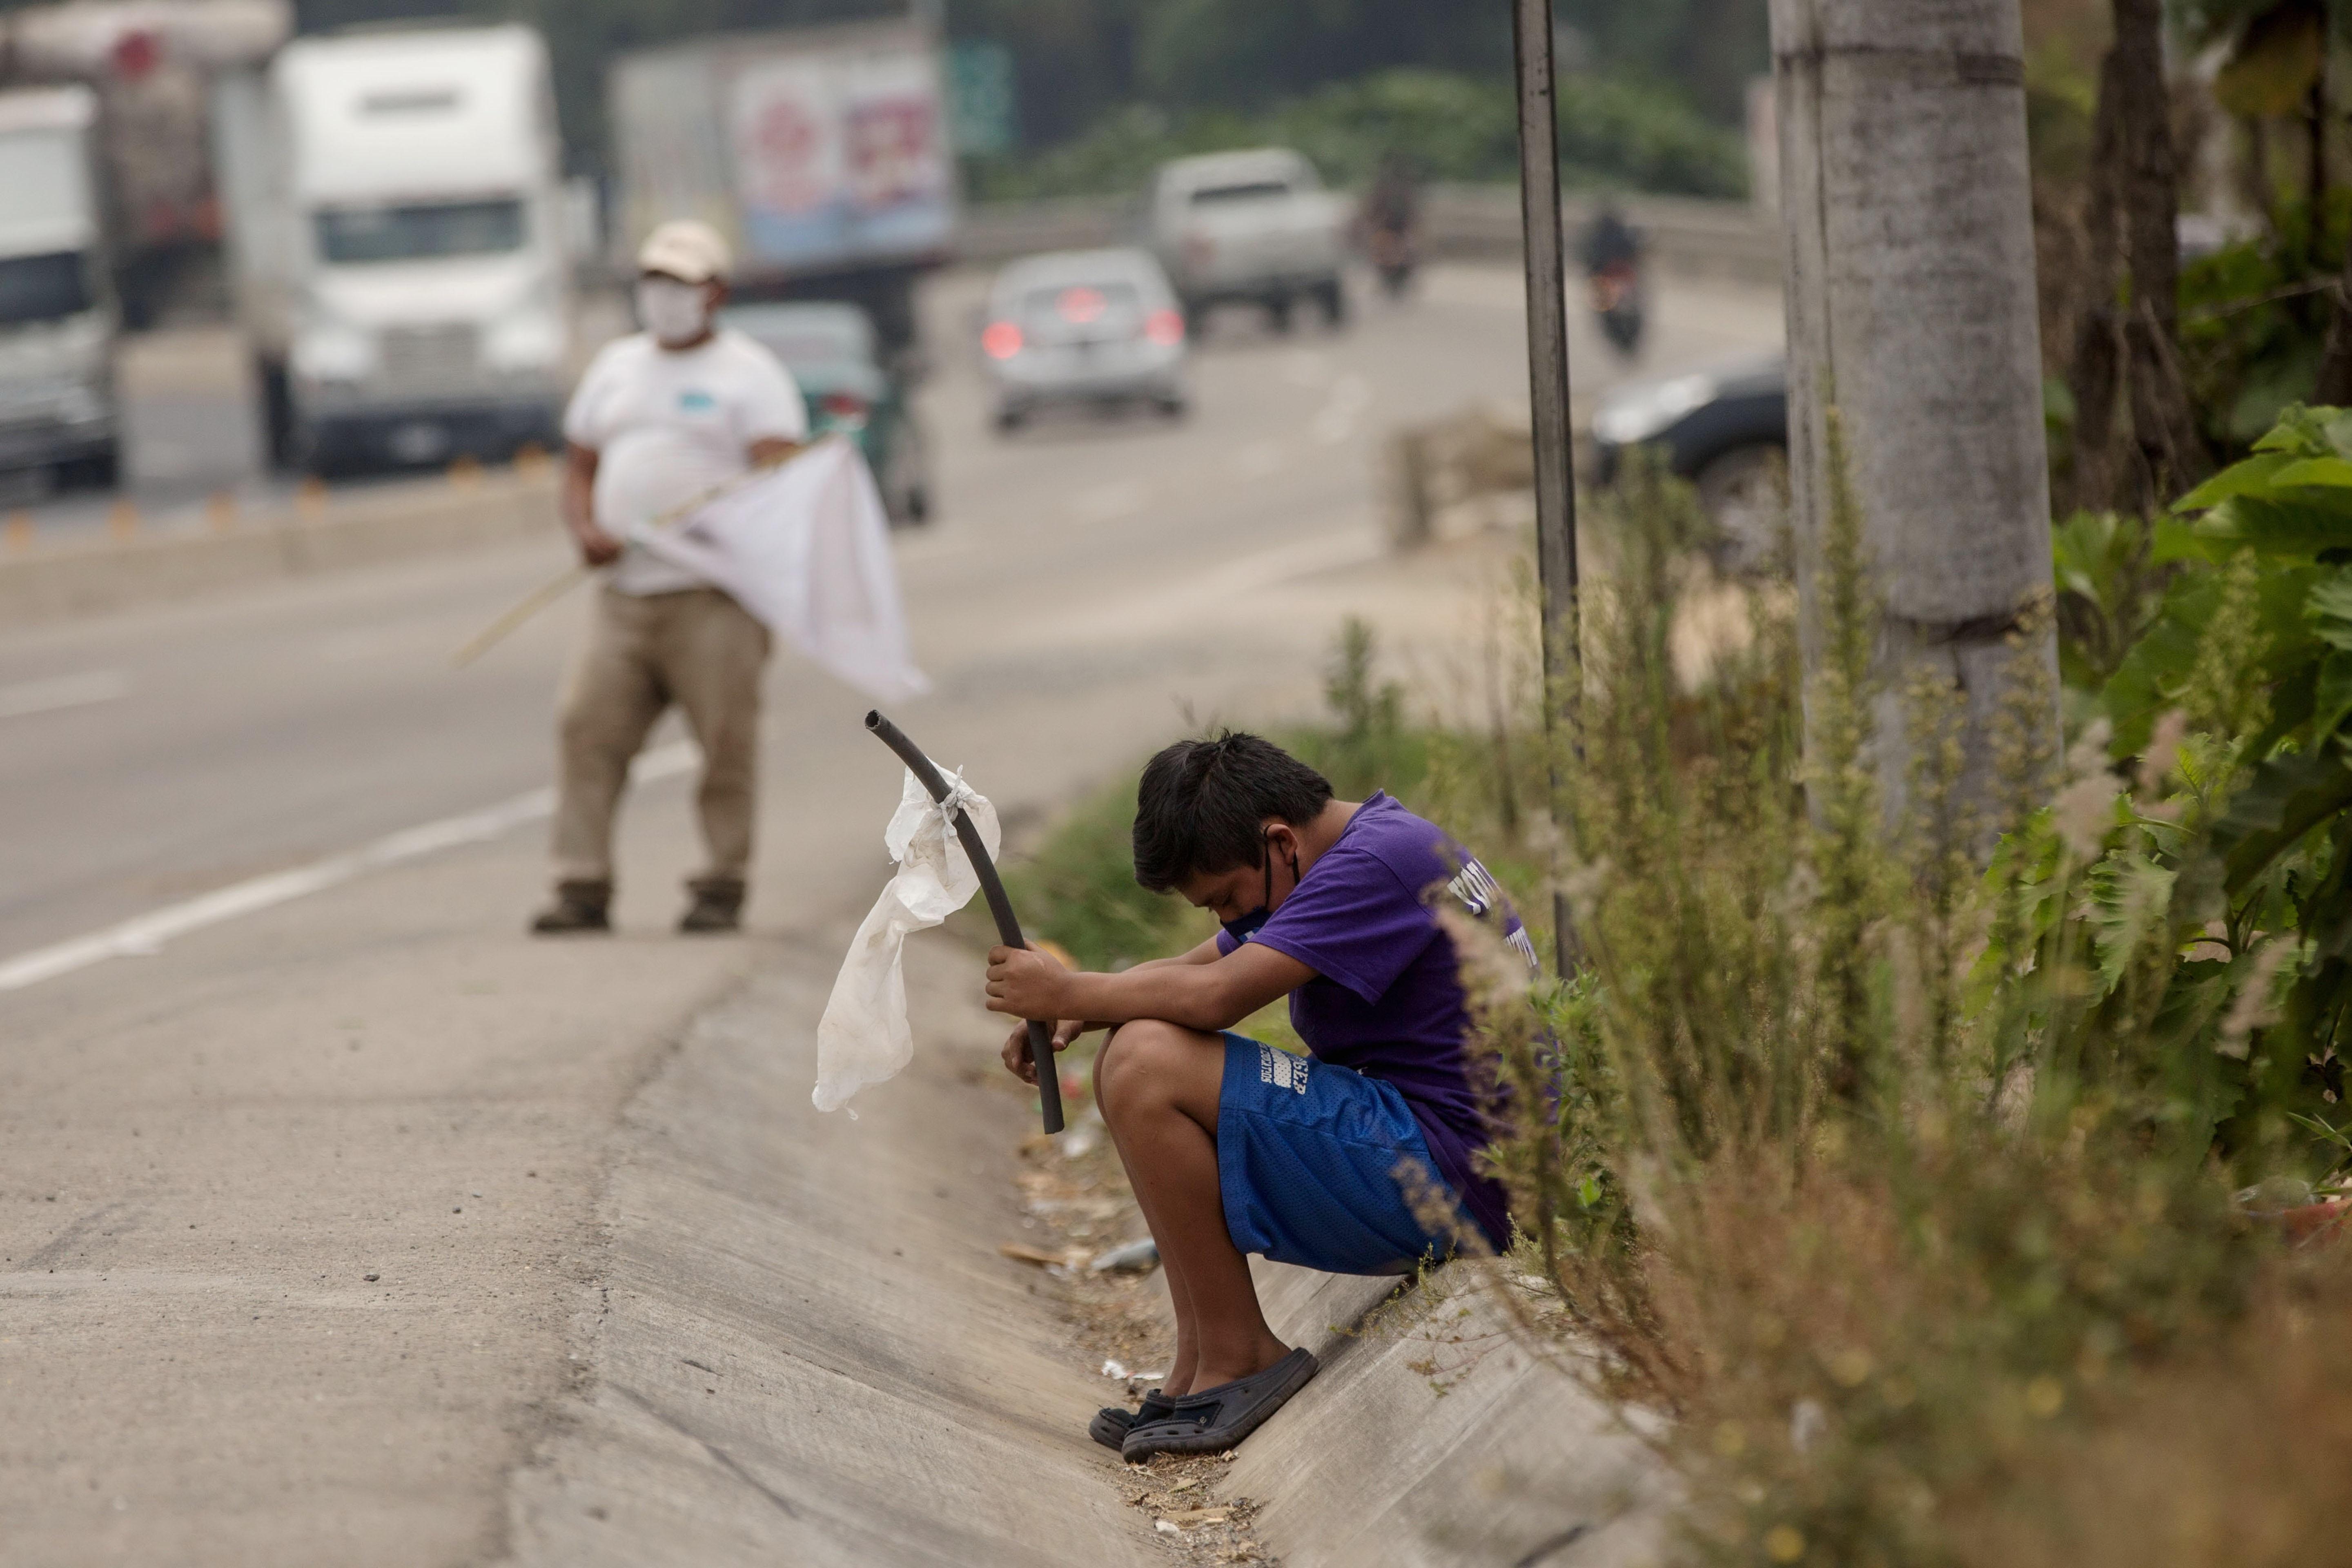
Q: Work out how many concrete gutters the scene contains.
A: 1